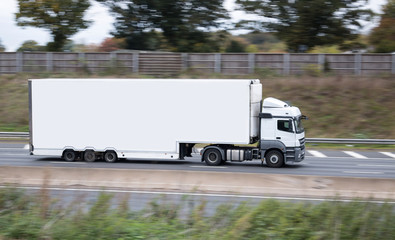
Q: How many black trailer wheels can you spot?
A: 3